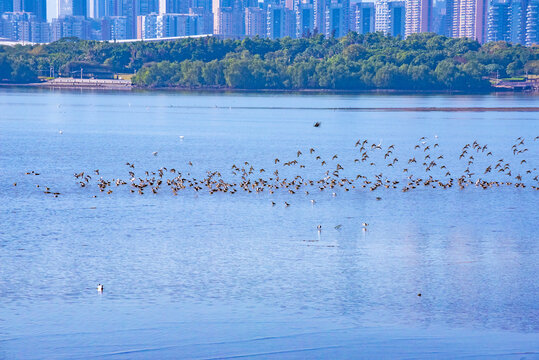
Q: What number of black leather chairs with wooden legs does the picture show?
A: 0